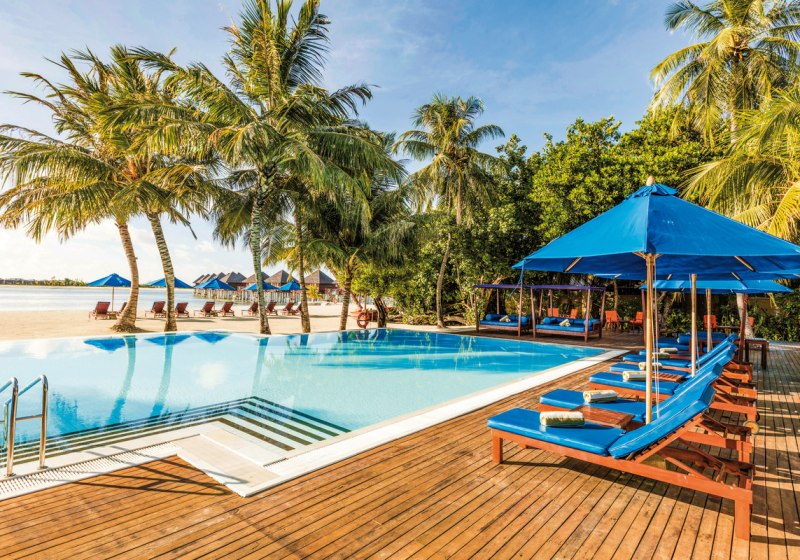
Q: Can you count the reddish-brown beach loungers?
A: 10